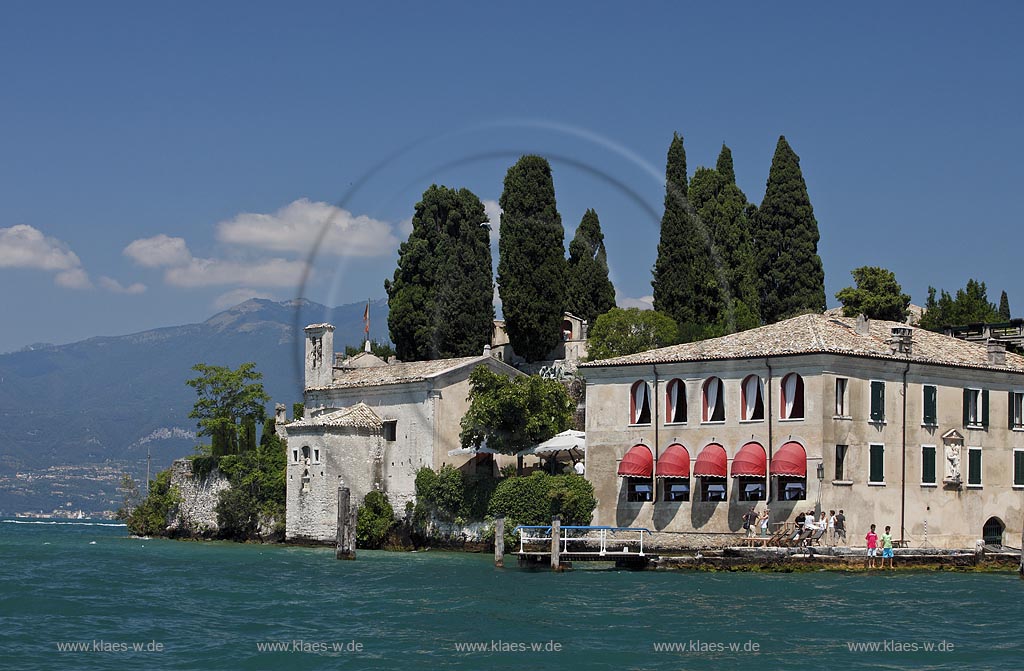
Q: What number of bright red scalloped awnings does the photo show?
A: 5